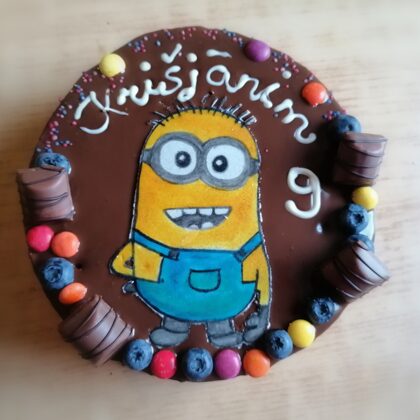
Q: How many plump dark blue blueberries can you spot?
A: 9